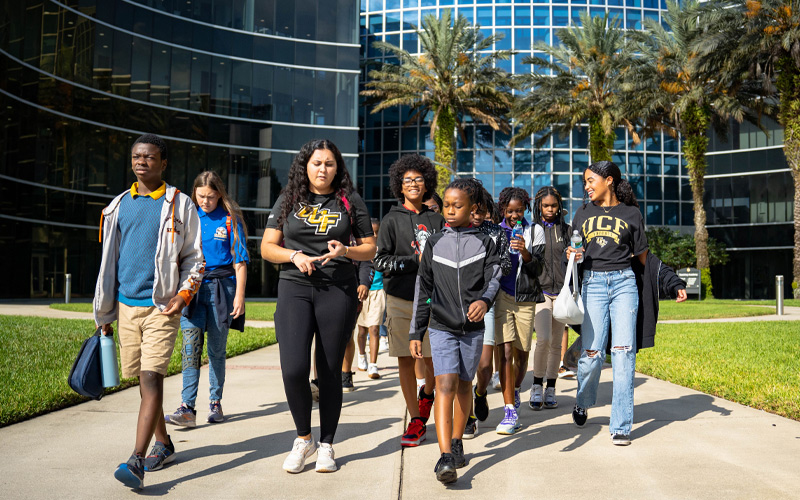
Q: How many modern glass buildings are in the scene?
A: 2